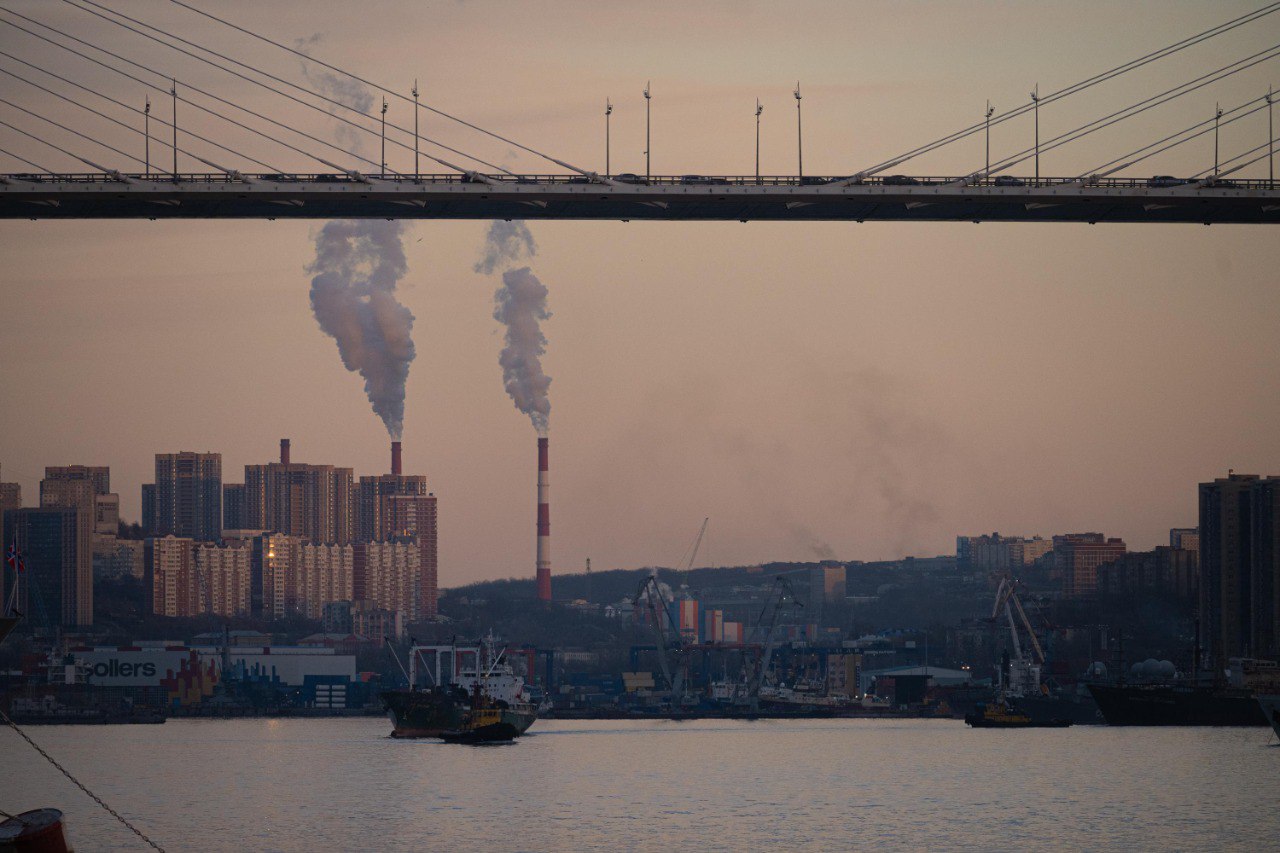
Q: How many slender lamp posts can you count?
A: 12